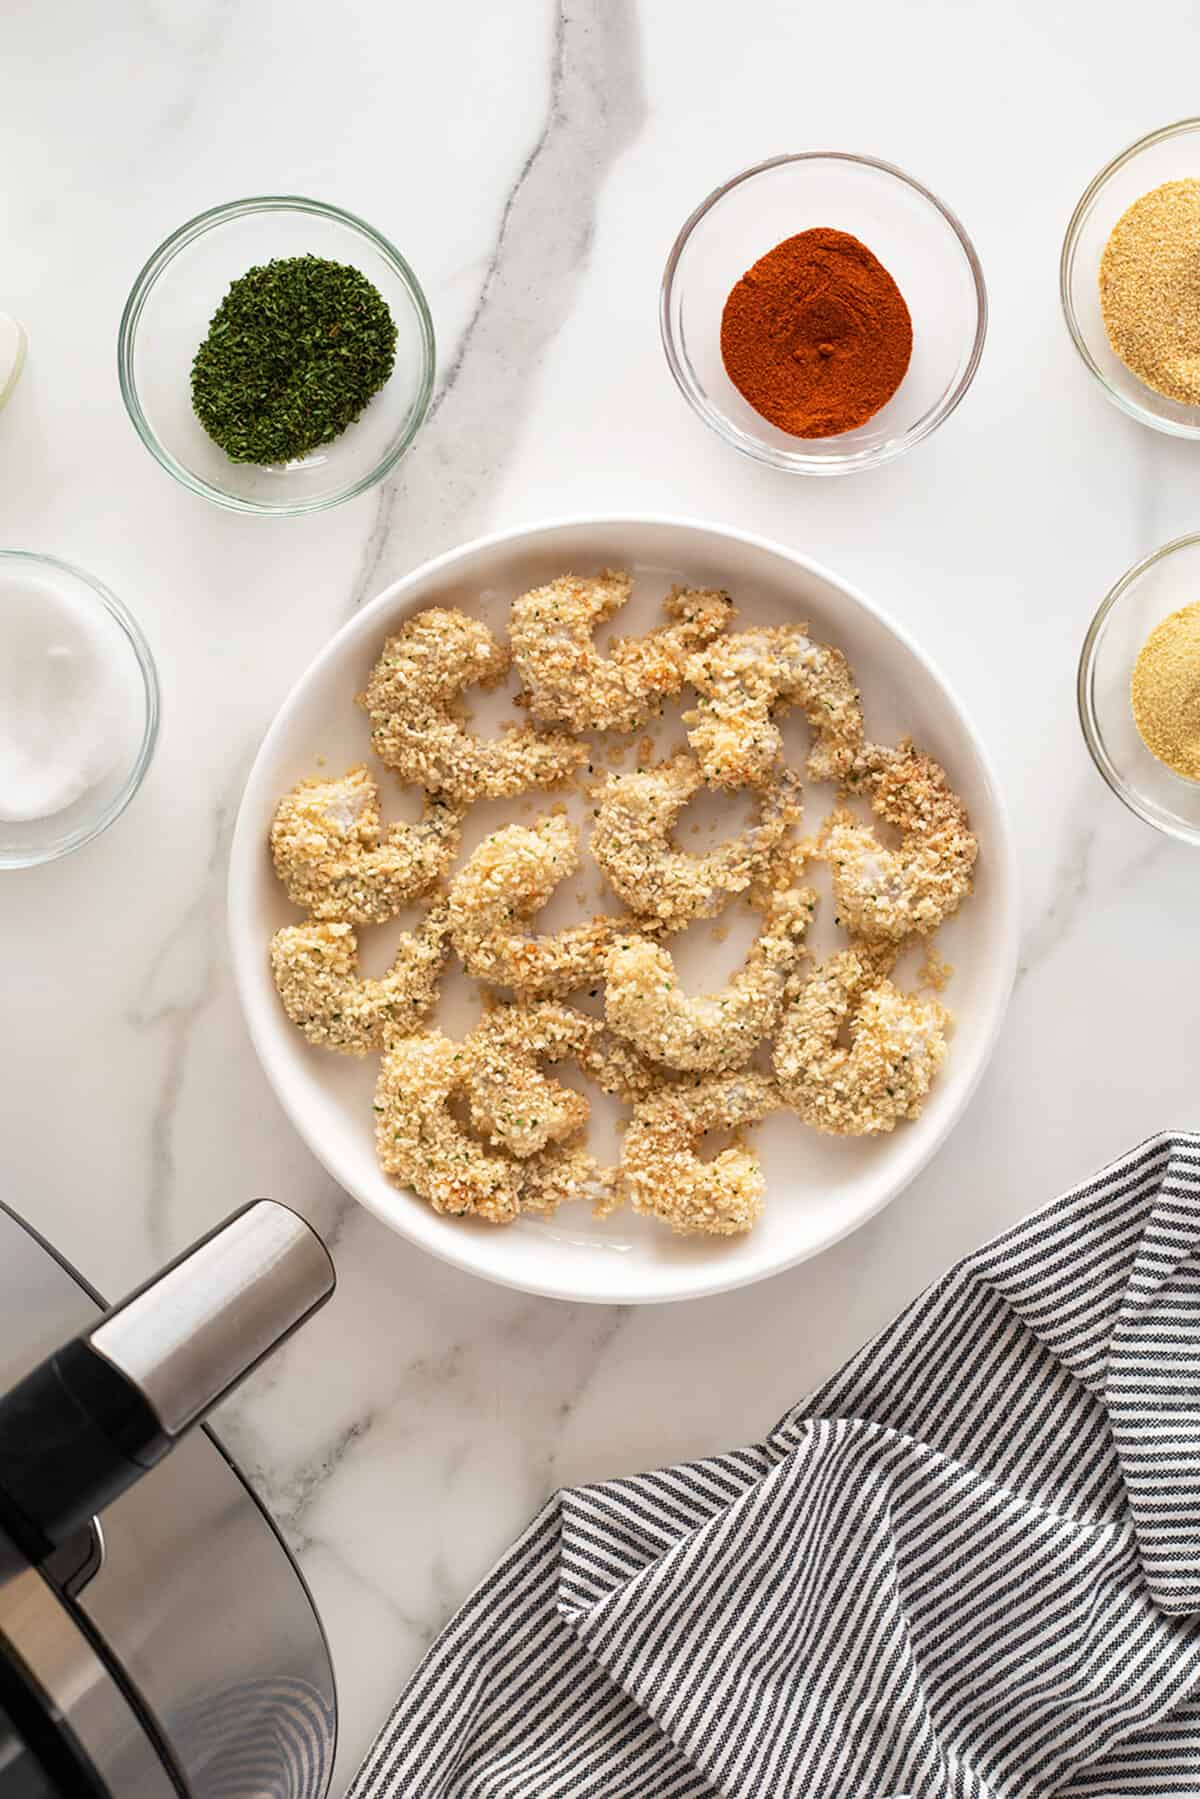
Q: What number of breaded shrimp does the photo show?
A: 13